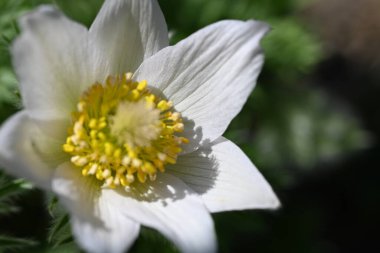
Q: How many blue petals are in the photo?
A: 0